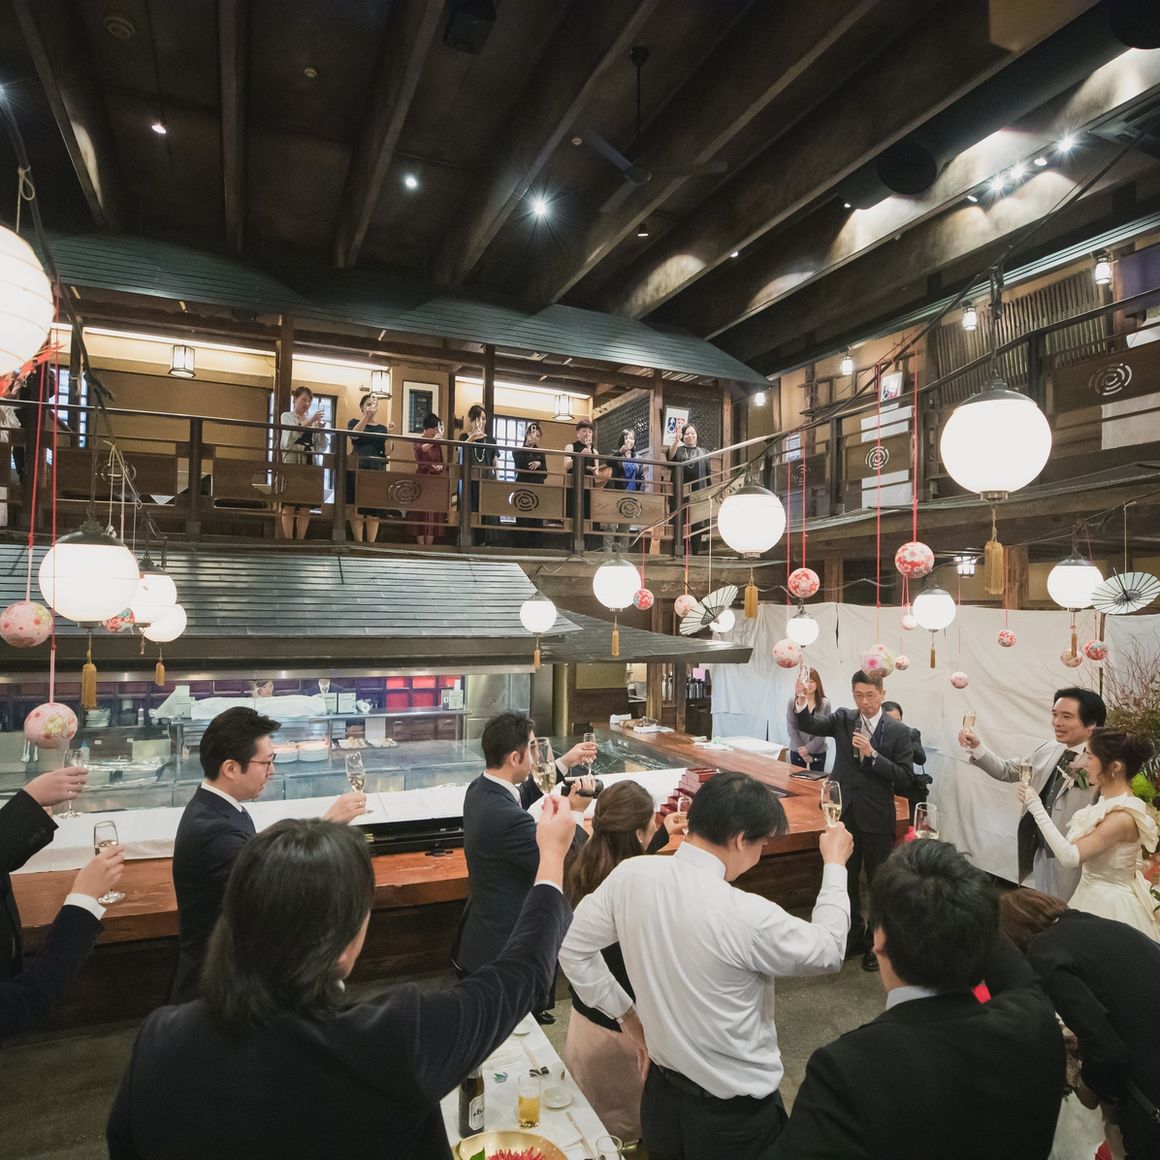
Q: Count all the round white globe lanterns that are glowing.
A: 12